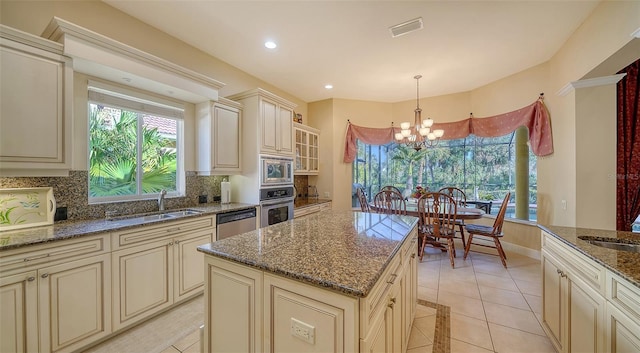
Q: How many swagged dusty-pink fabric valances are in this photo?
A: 1